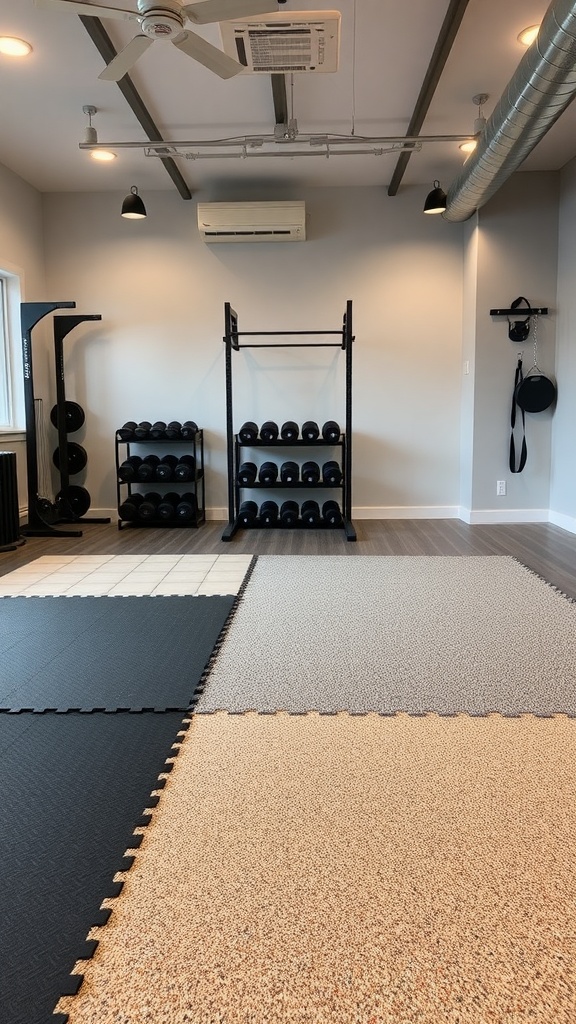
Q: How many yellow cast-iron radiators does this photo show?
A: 0